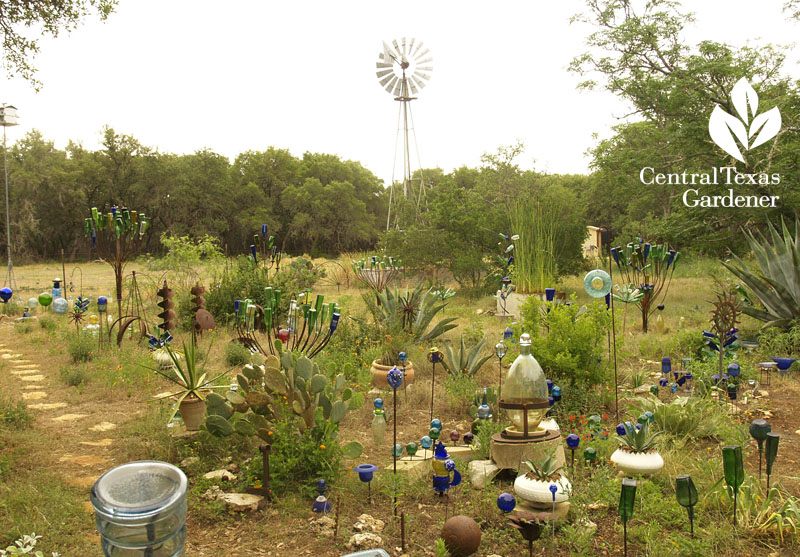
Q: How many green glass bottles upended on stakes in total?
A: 5